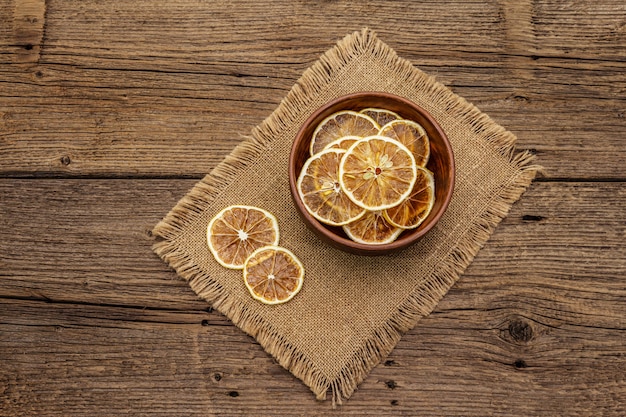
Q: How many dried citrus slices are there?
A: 10